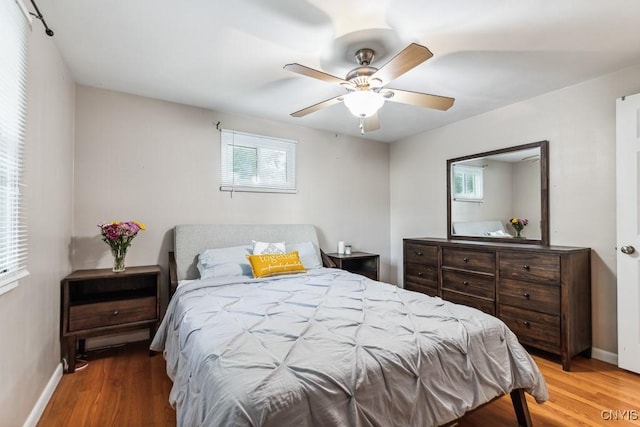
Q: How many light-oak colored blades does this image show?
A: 5